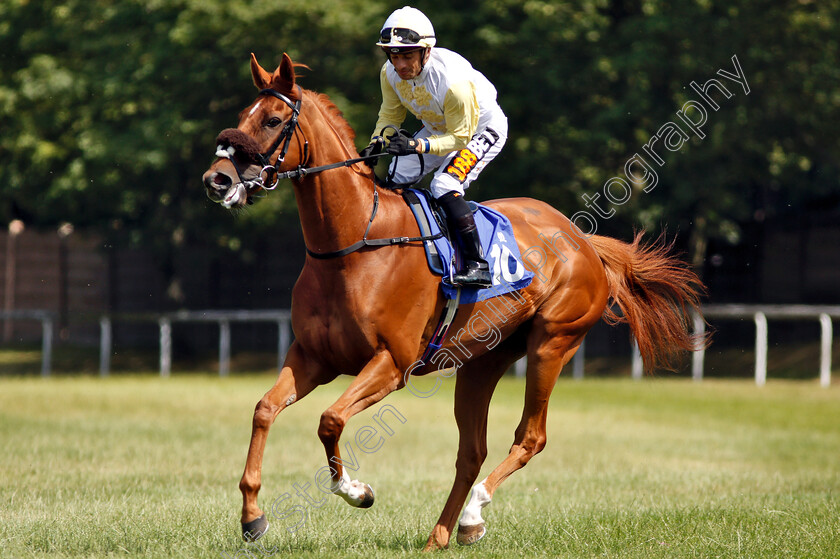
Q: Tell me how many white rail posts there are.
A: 11